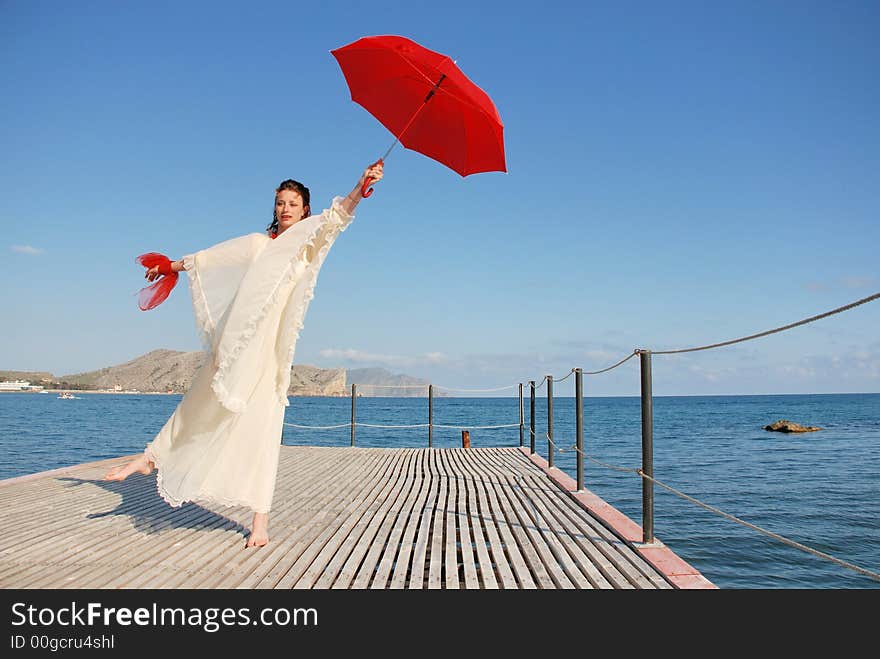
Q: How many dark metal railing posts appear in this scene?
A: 7